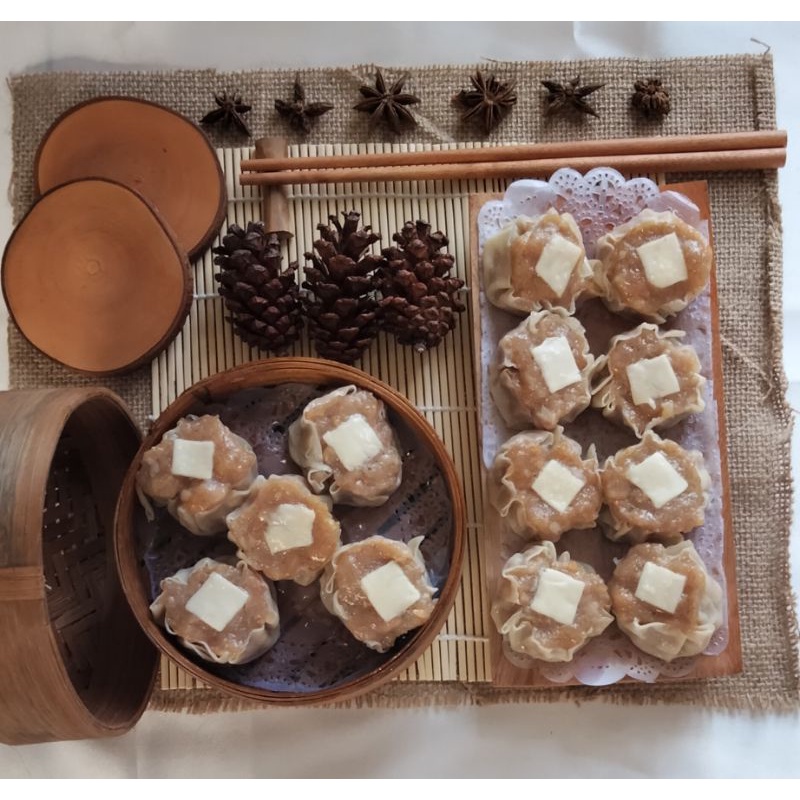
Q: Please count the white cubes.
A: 13